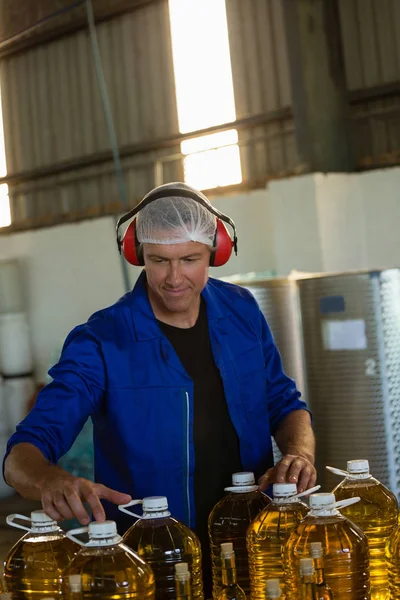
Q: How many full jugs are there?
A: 7